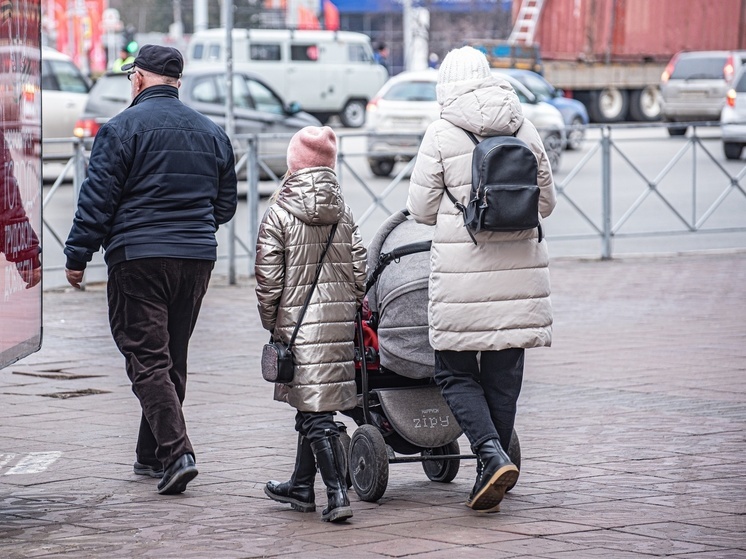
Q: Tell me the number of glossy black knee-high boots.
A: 2